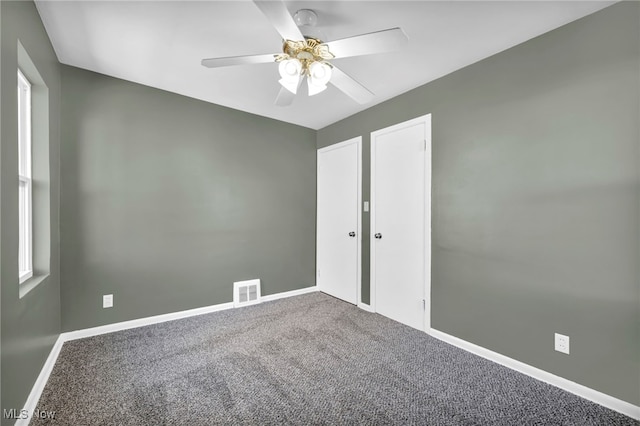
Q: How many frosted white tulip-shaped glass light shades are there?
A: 4